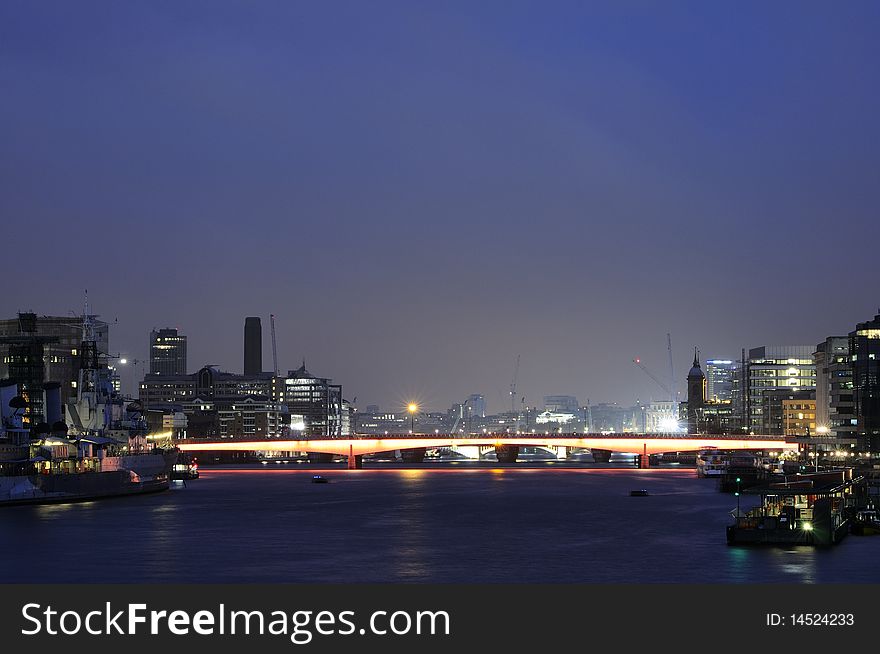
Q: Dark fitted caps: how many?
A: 0